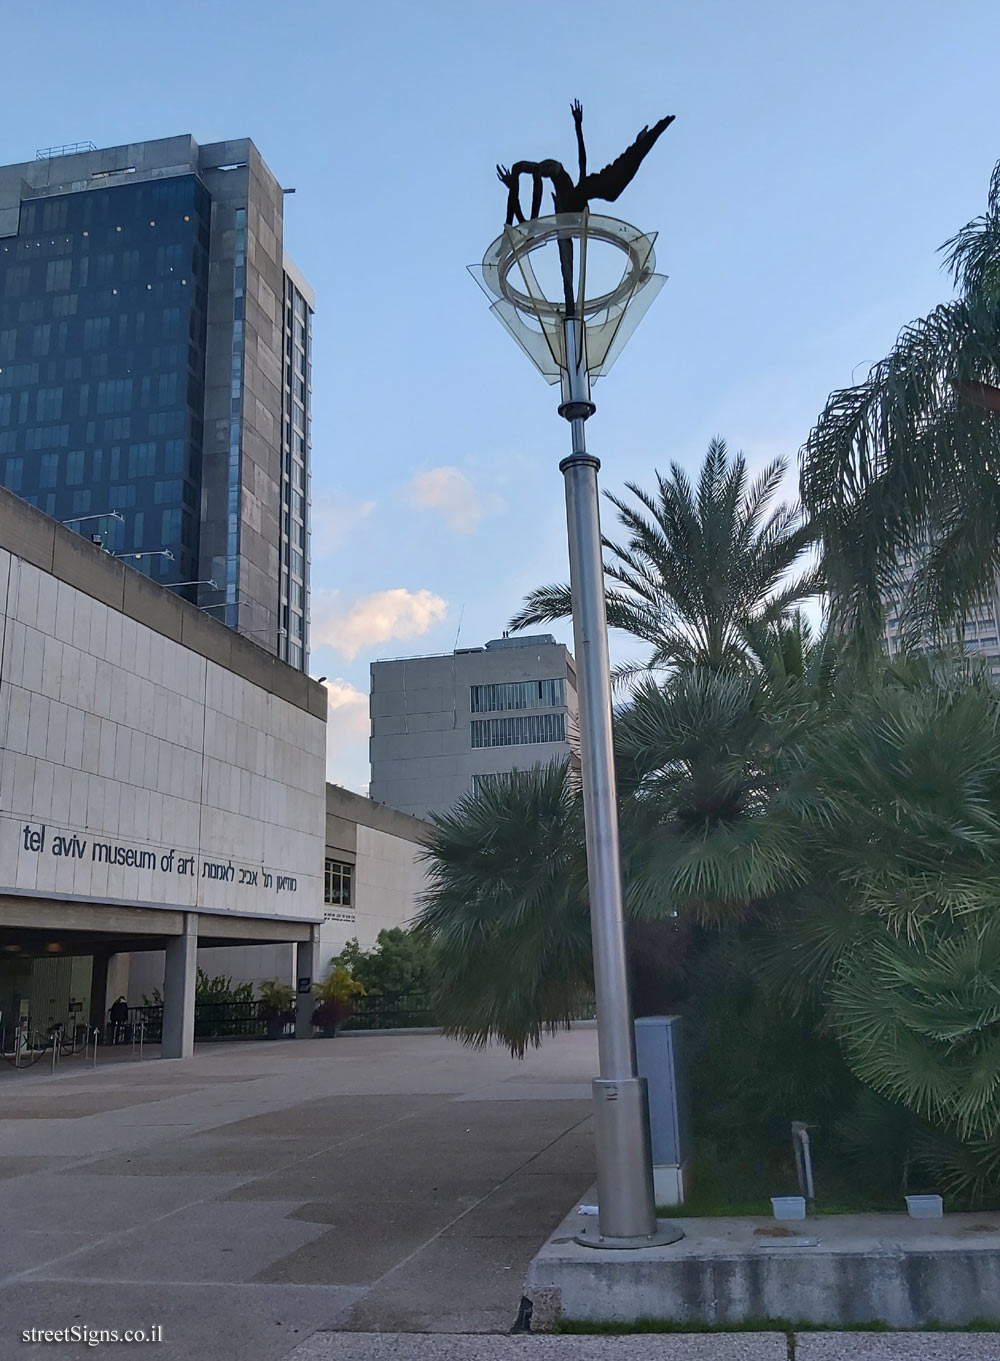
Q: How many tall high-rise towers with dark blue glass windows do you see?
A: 1